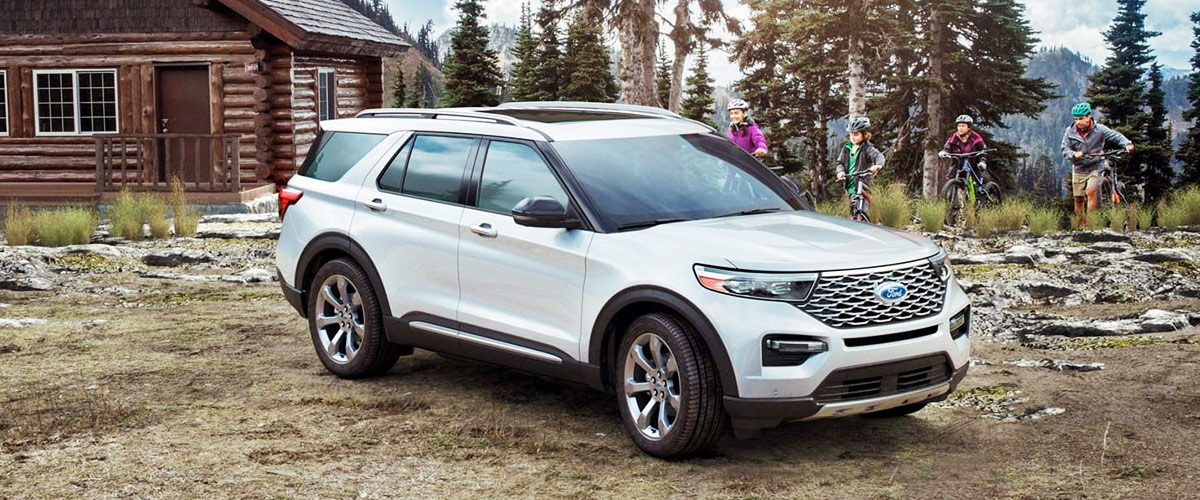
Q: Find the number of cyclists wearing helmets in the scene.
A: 4